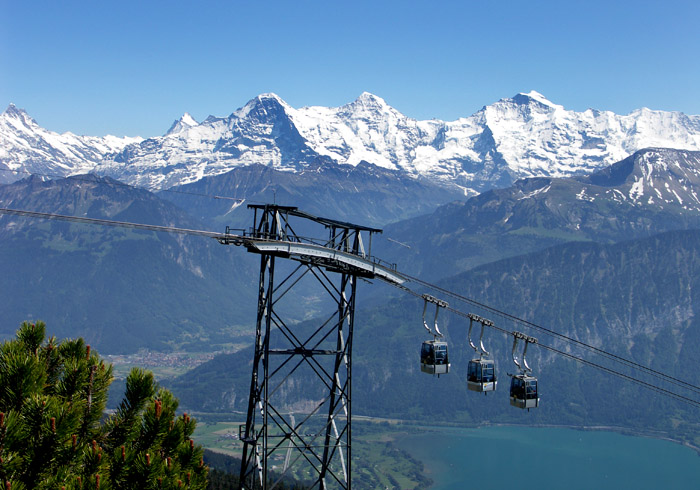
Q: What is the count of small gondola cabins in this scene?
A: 3